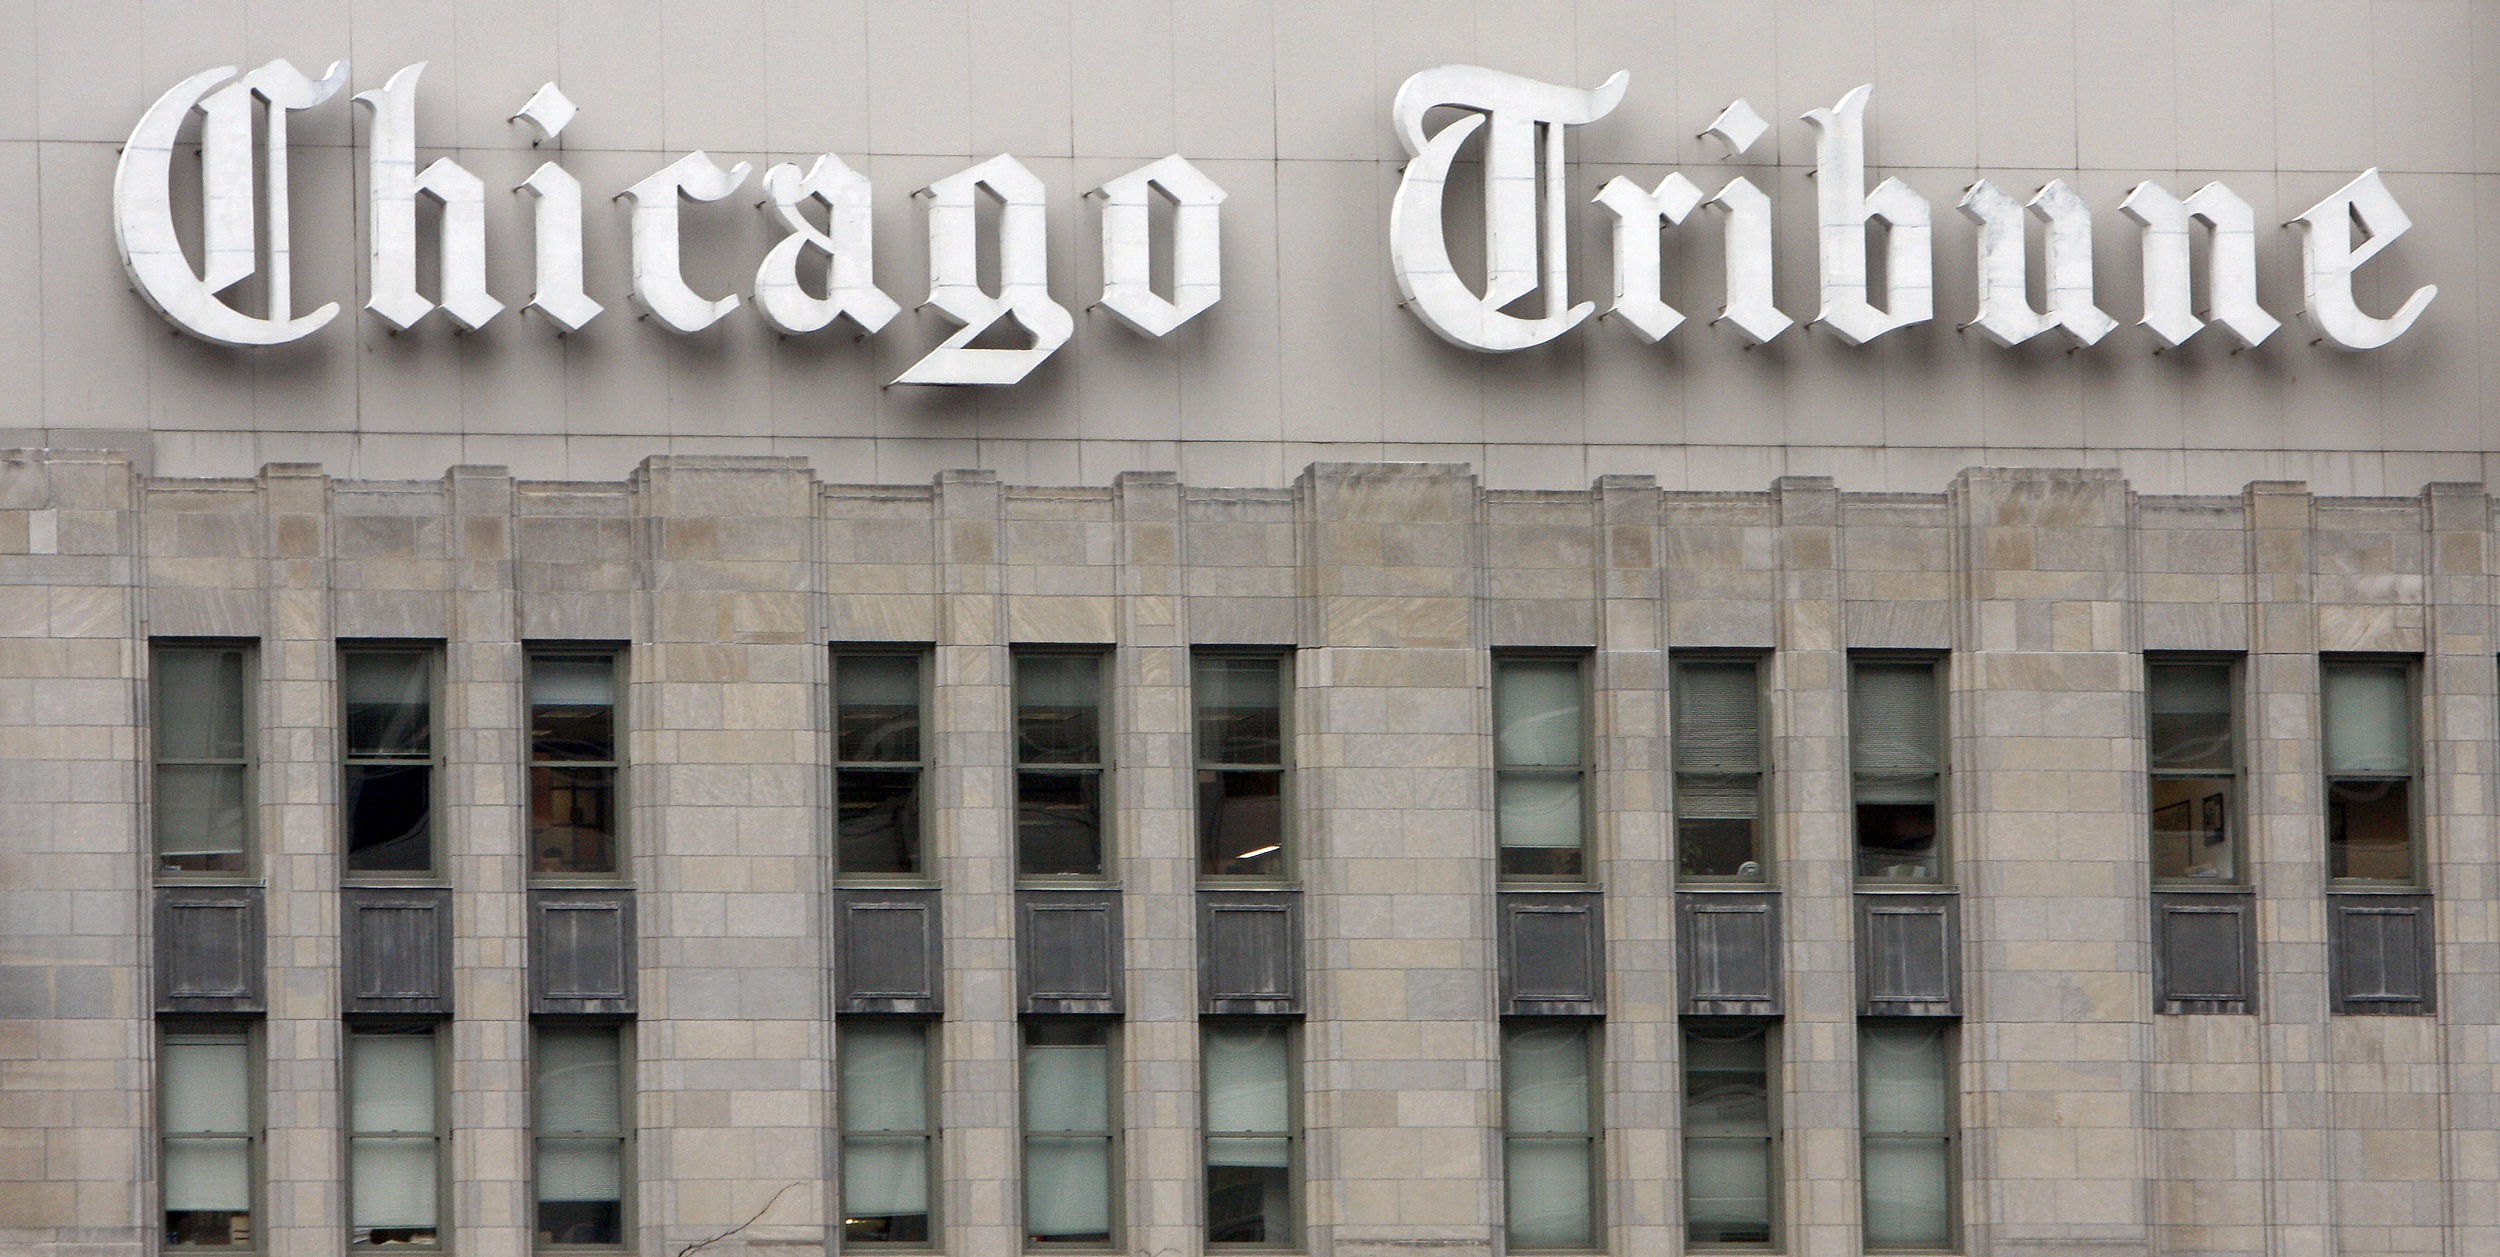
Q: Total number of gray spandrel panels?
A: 11